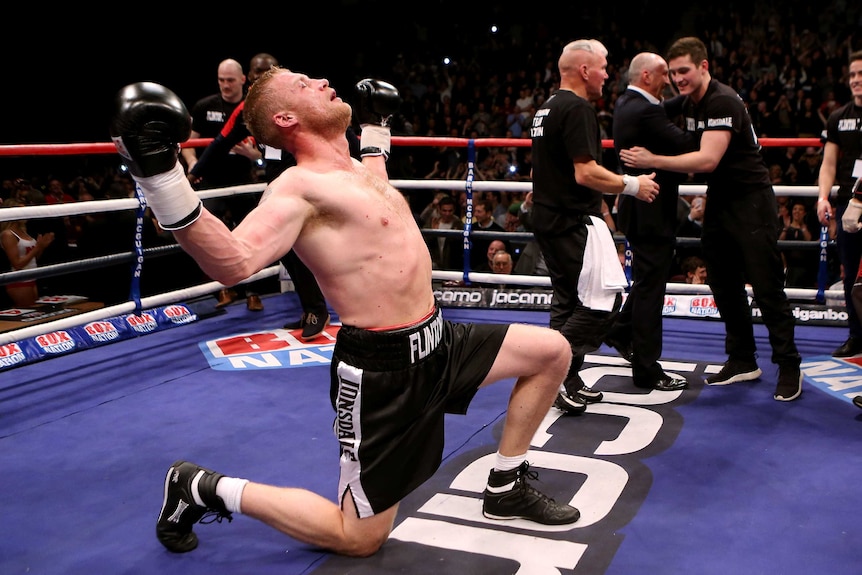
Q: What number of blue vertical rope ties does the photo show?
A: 4